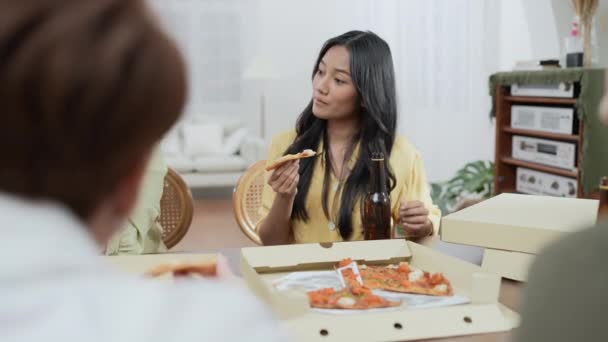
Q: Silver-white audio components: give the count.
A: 4